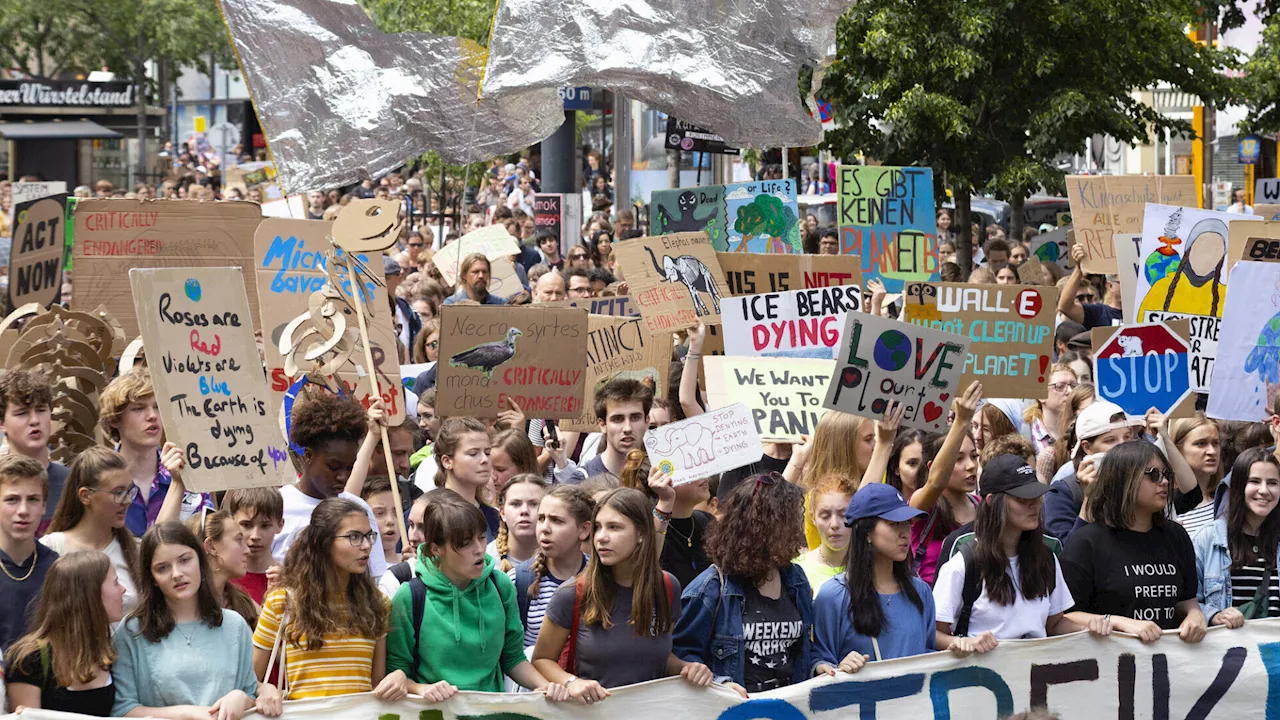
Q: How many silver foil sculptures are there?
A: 2